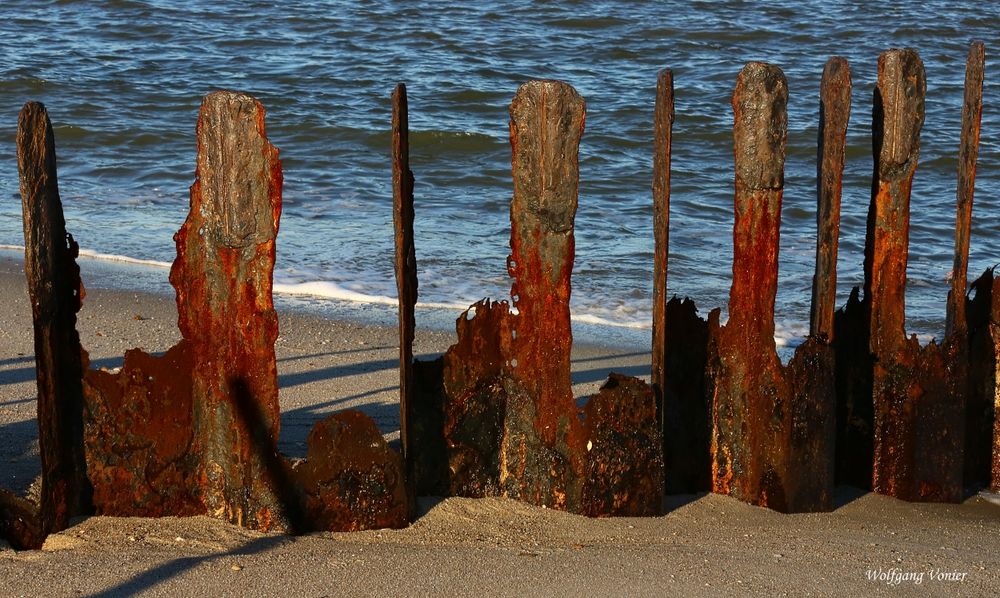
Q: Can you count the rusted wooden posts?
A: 9